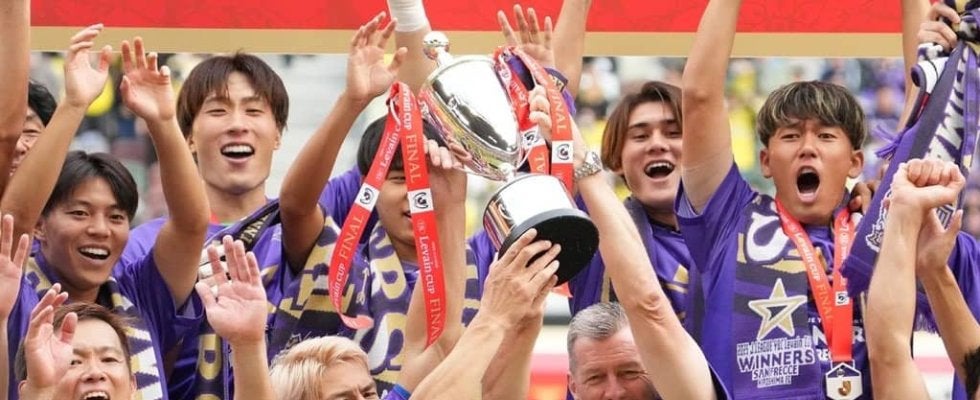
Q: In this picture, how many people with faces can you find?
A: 9